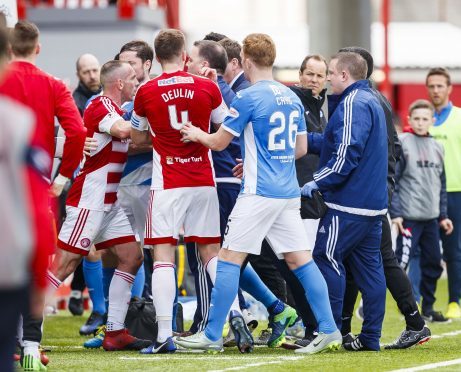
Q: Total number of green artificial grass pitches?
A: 1